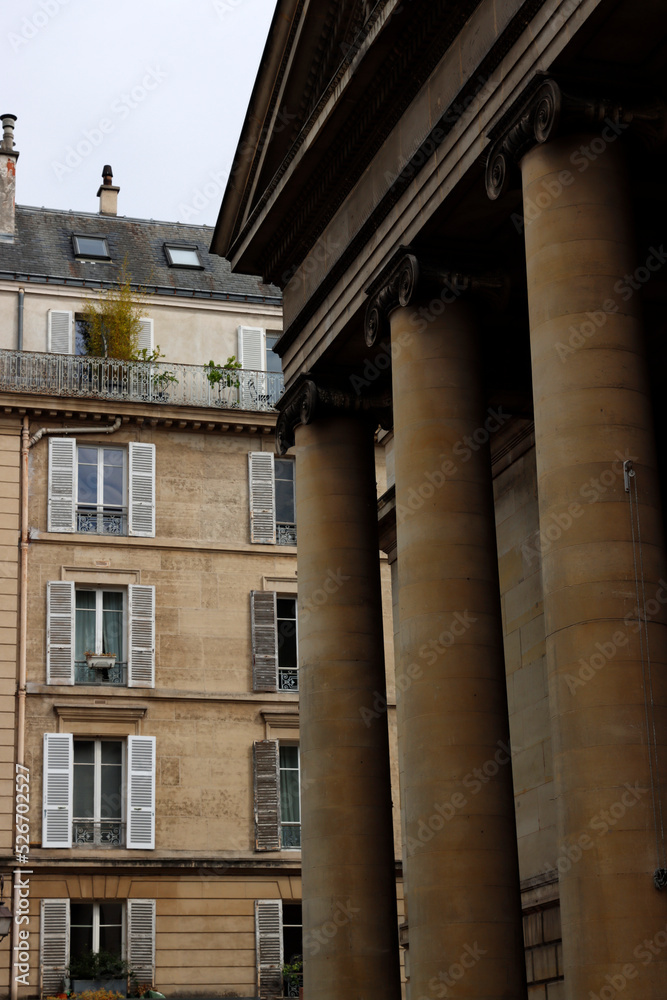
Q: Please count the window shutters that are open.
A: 15